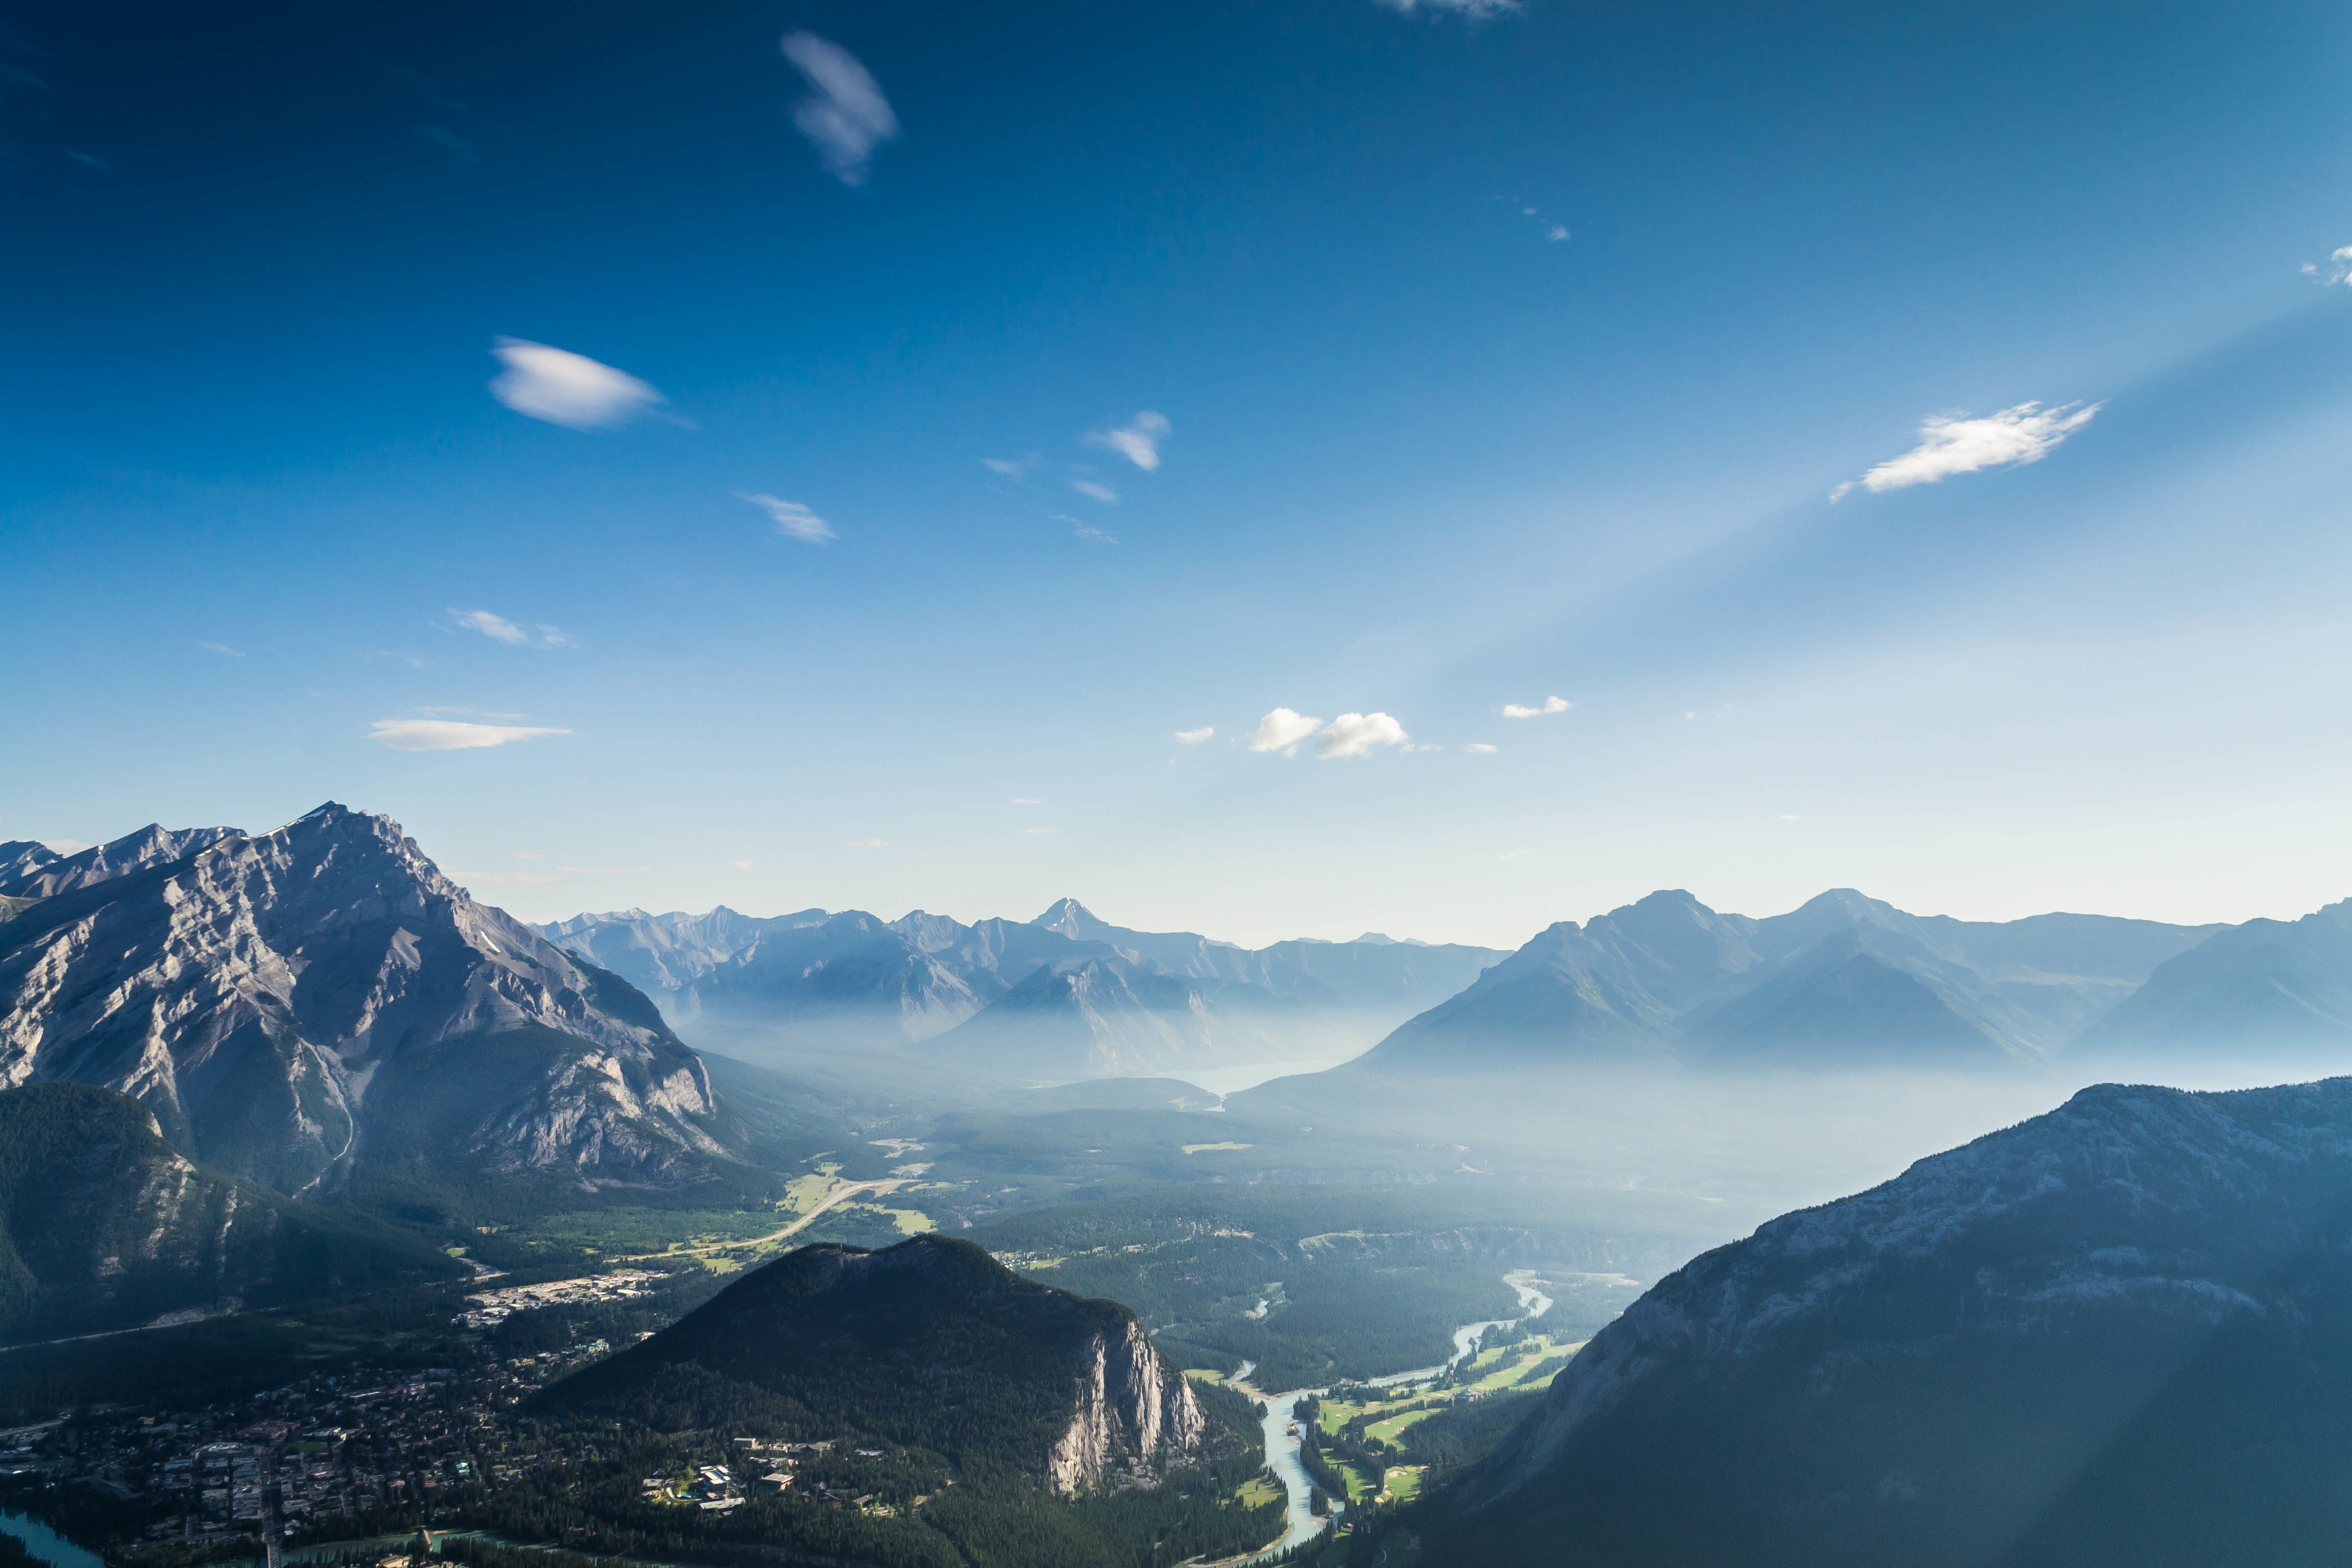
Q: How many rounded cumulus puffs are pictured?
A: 2